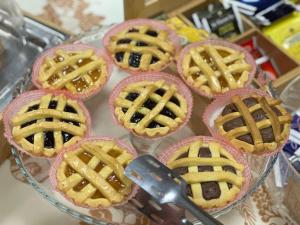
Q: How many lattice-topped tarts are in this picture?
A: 8